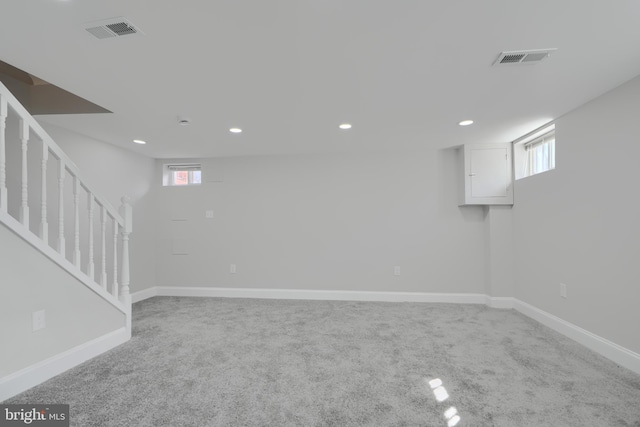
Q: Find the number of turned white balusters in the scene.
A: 8